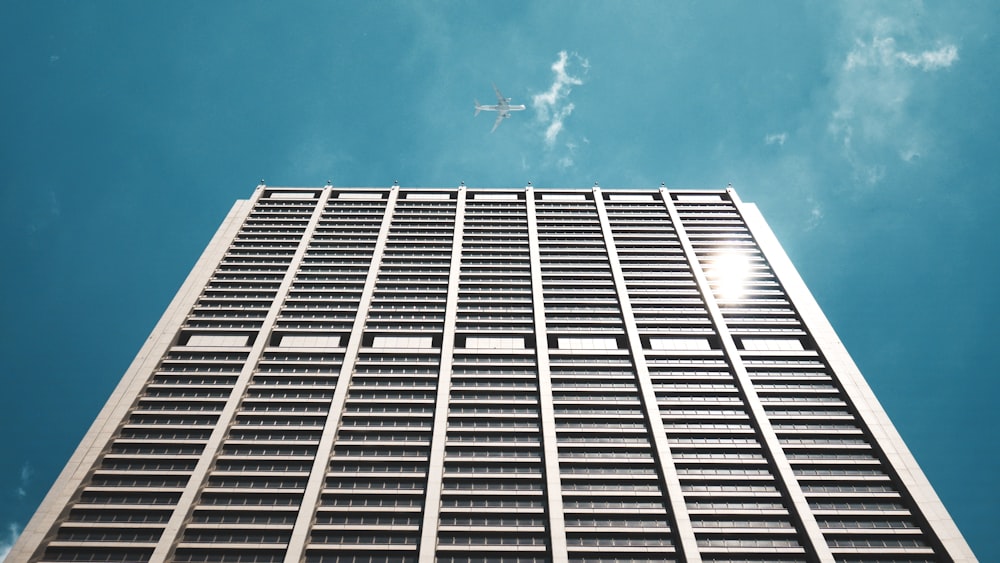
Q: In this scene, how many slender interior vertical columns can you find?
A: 6